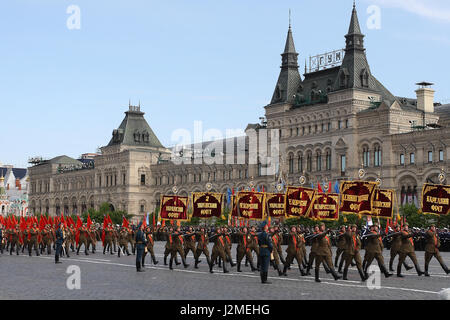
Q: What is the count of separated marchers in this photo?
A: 3